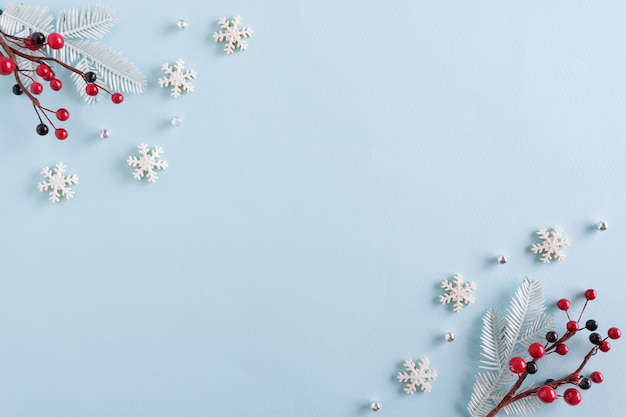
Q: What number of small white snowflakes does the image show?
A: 7